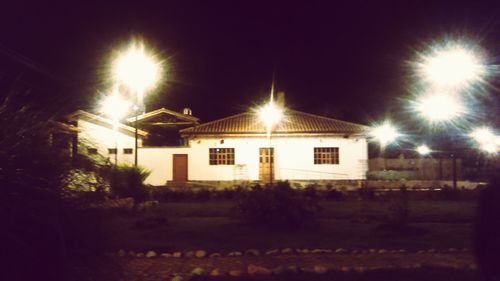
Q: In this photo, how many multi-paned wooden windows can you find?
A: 2